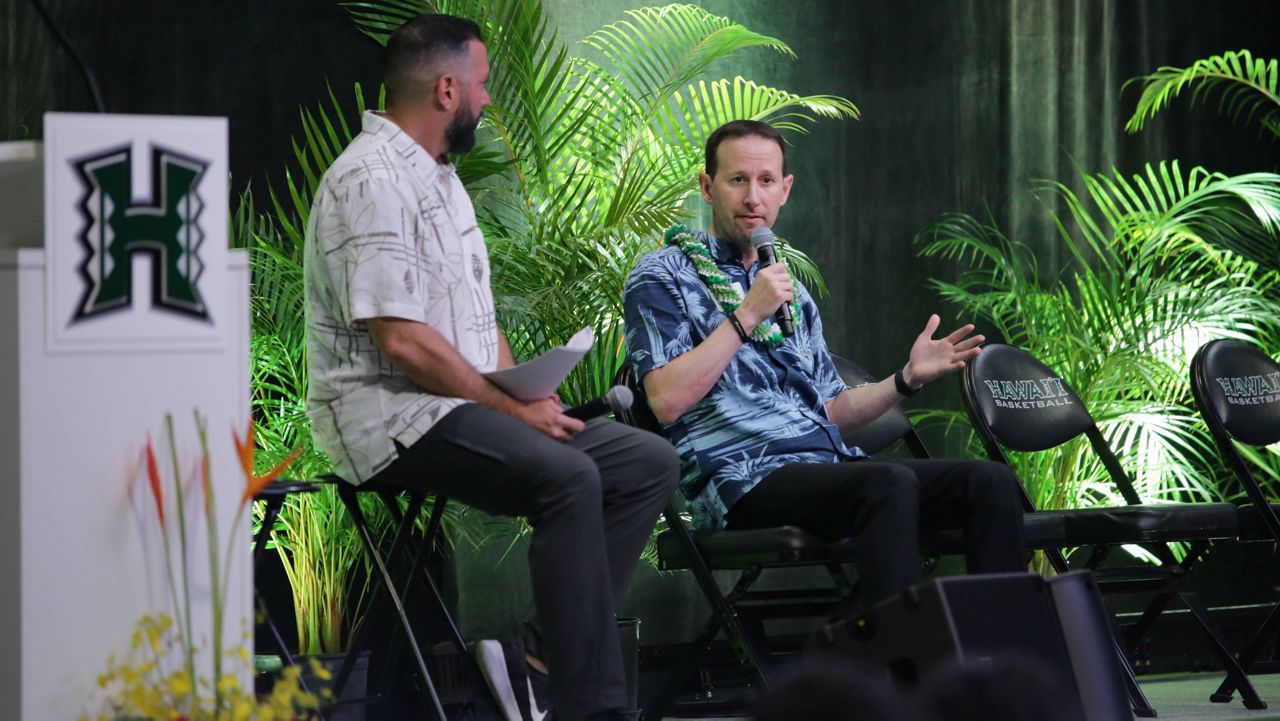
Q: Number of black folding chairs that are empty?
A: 3